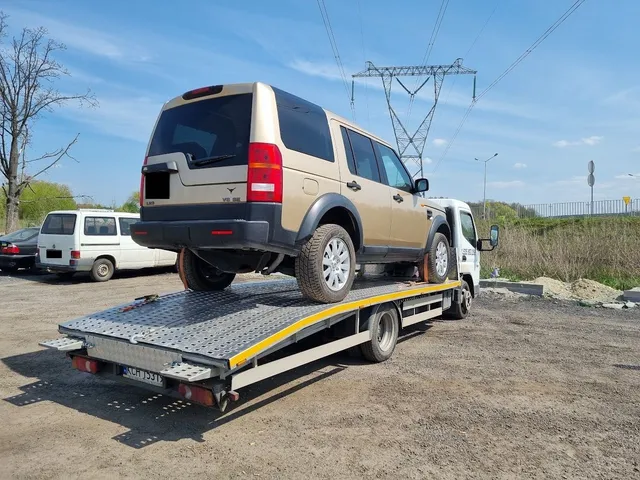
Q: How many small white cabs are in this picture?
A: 1